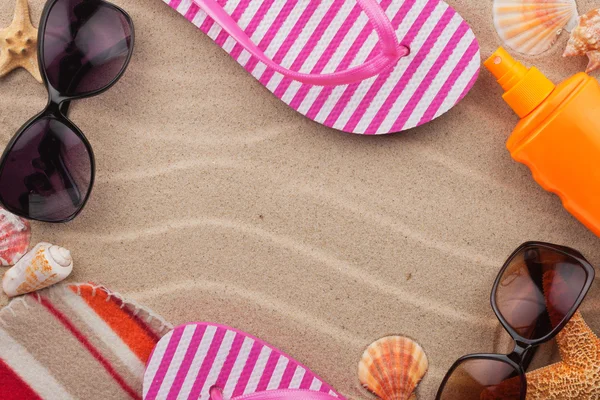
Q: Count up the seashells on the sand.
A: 5